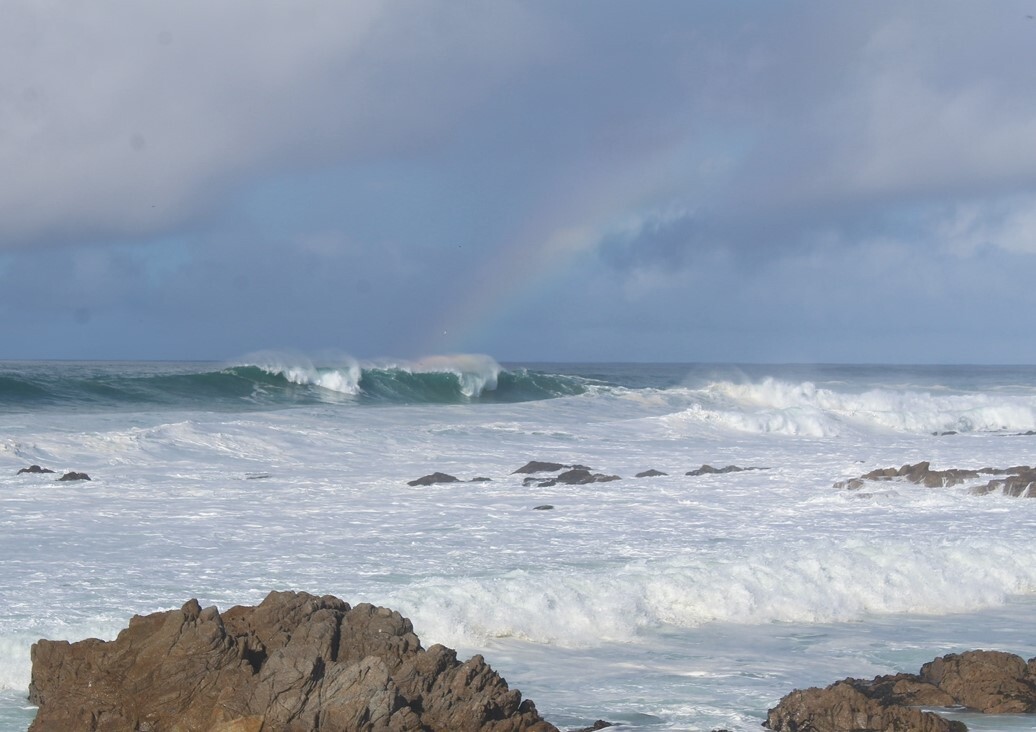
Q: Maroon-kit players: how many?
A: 0